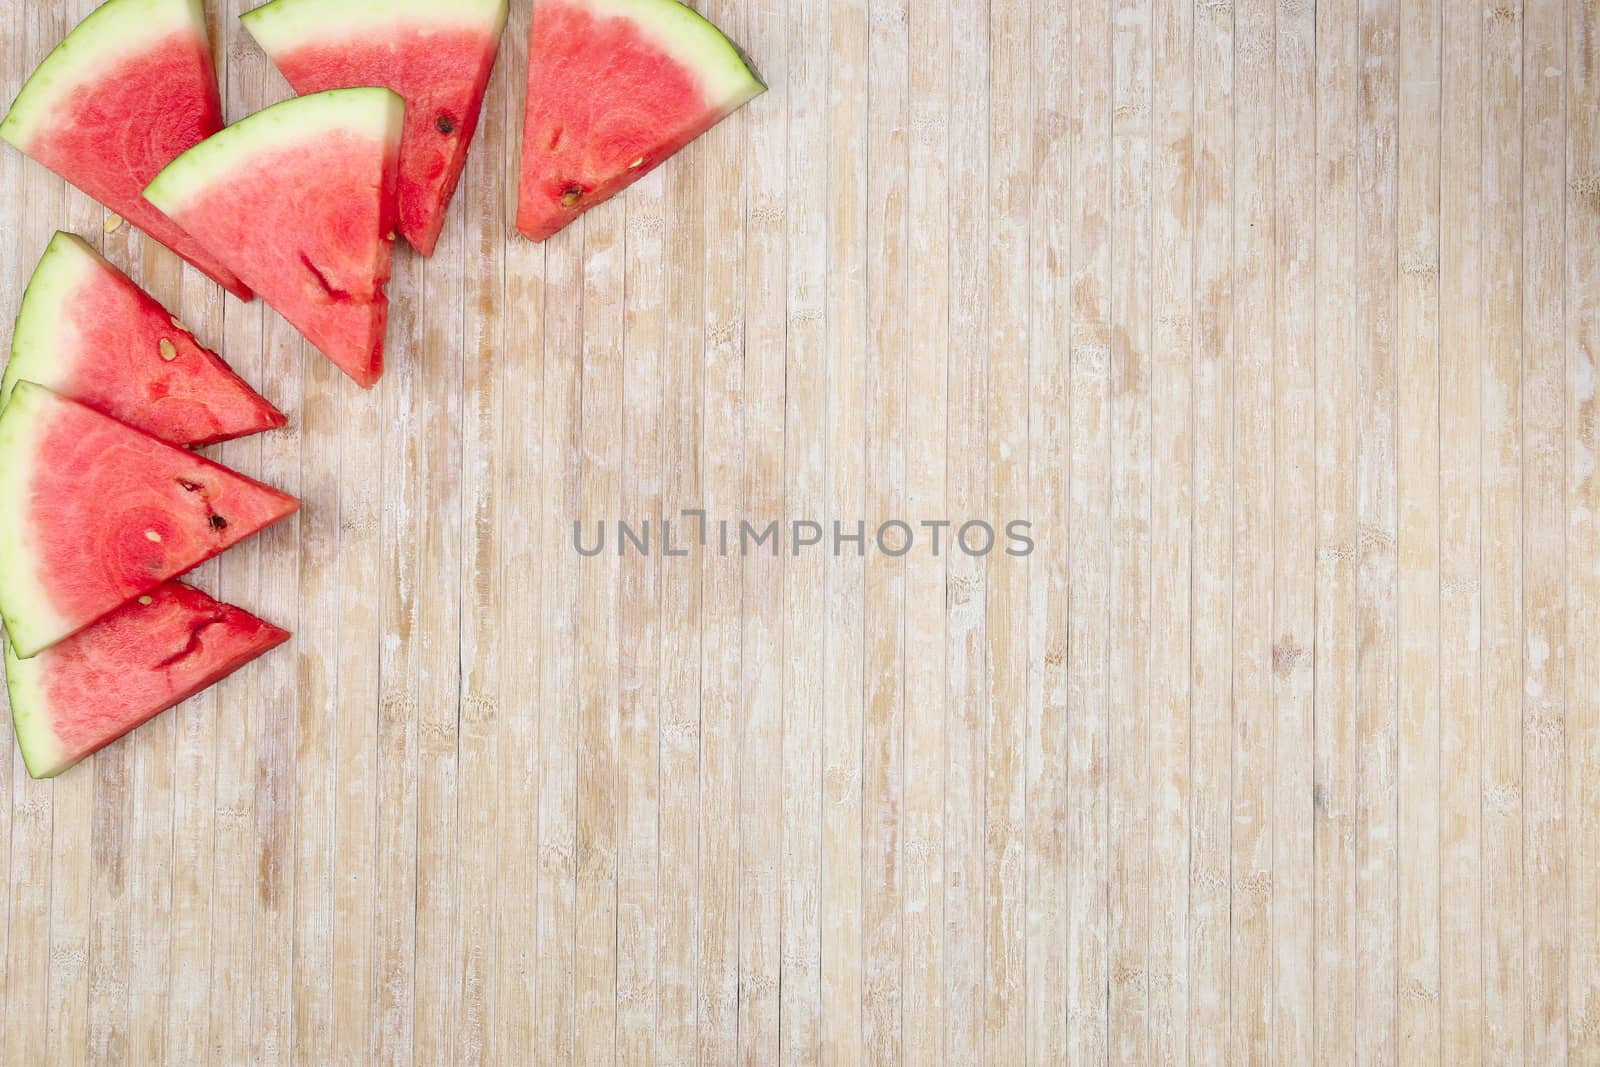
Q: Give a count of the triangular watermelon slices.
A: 7